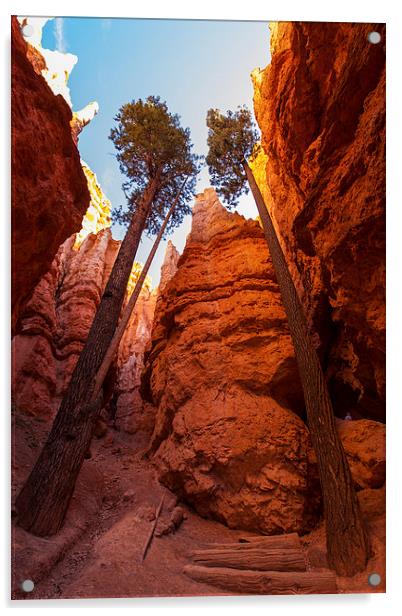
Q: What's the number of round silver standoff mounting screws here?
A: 4